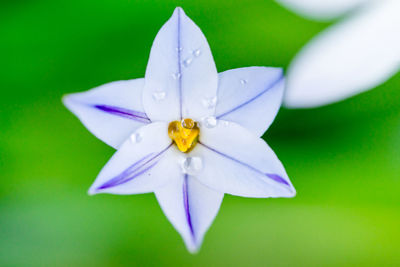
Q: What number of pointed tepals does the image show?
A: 6